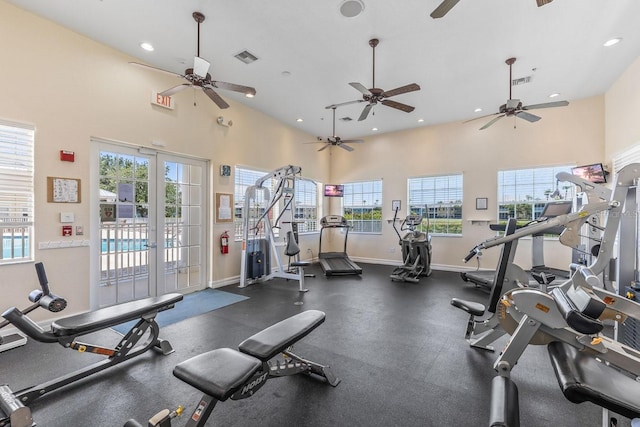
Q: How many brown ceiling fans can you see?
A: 5